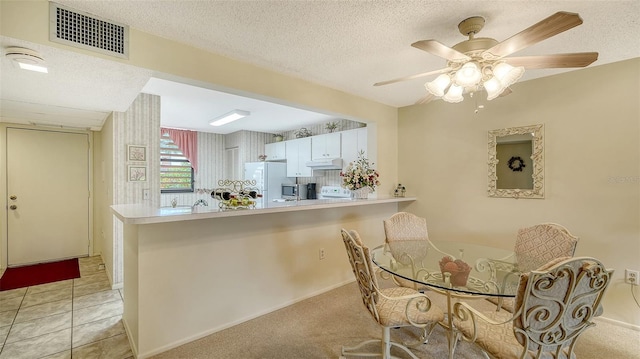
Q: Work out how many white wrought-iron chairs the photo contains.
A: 4